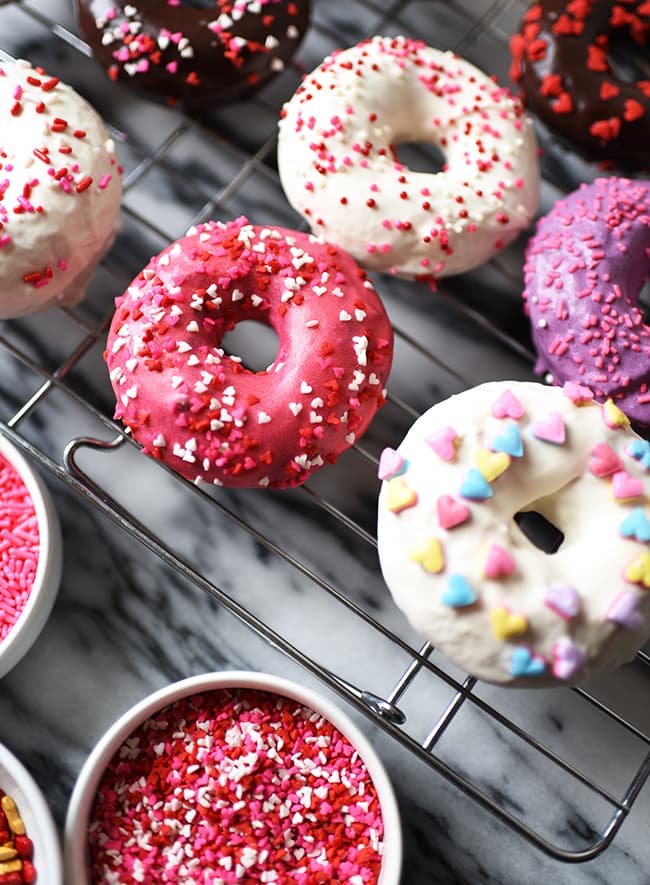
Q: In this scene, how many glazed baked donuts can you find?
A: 7